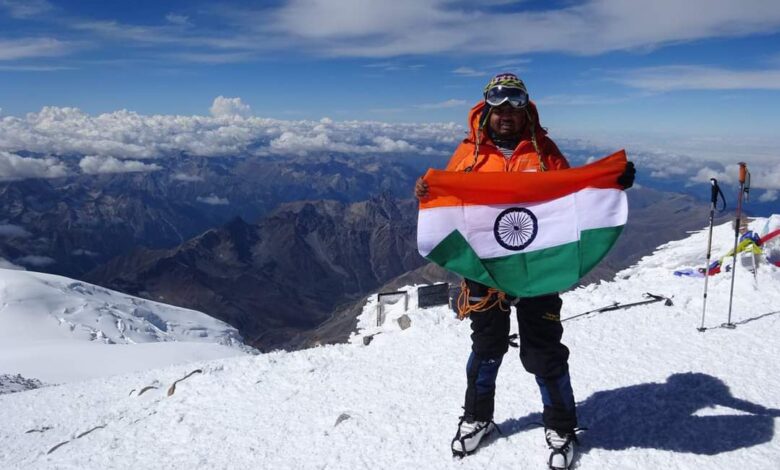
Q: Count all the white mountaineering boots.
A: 2